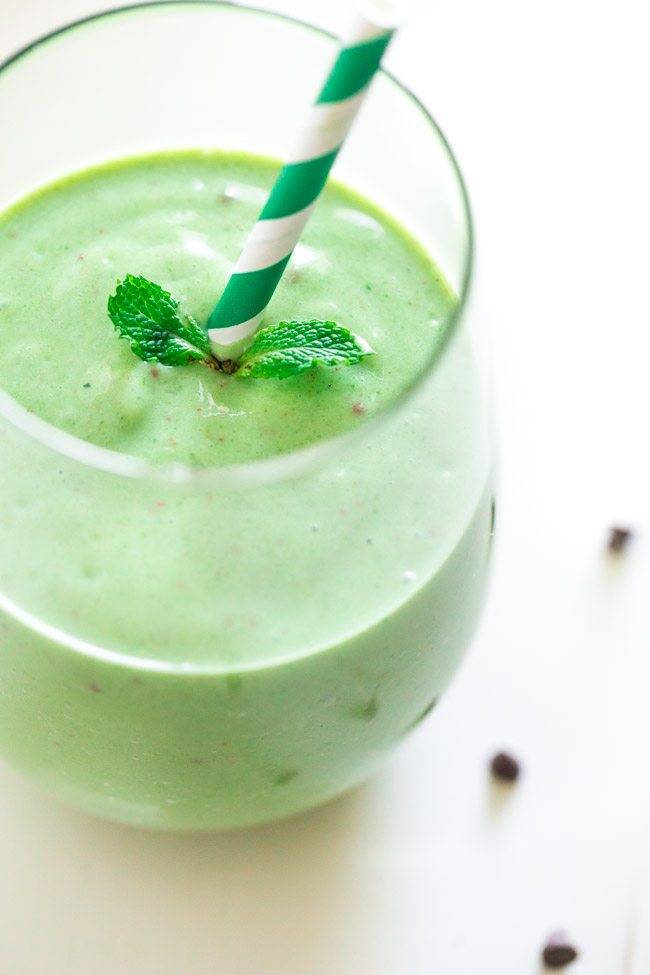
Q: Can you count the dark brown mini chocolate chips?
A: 3